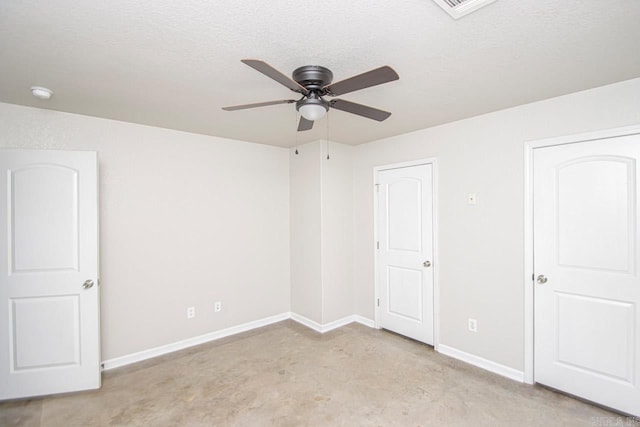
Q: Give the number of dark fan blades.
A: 5